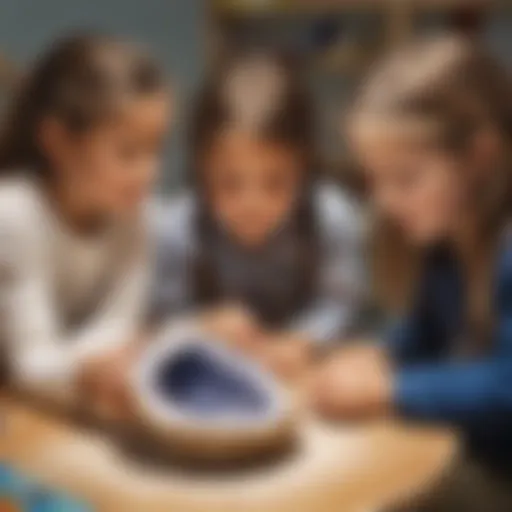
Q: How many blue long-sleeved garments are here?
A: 1